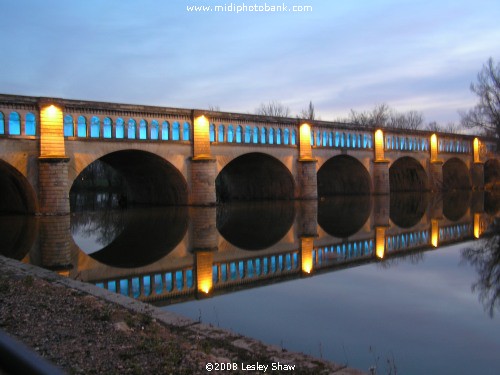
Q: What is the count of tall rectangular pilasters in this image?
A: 6